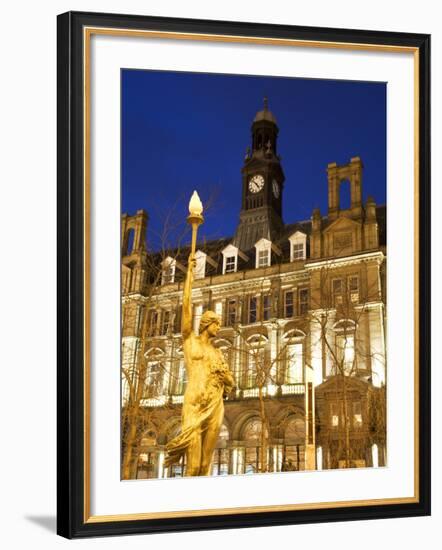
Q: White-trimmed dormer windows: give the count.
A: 5